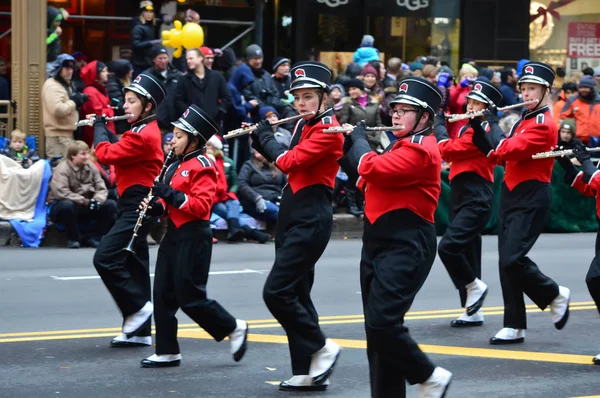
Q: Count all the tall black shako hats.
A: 6